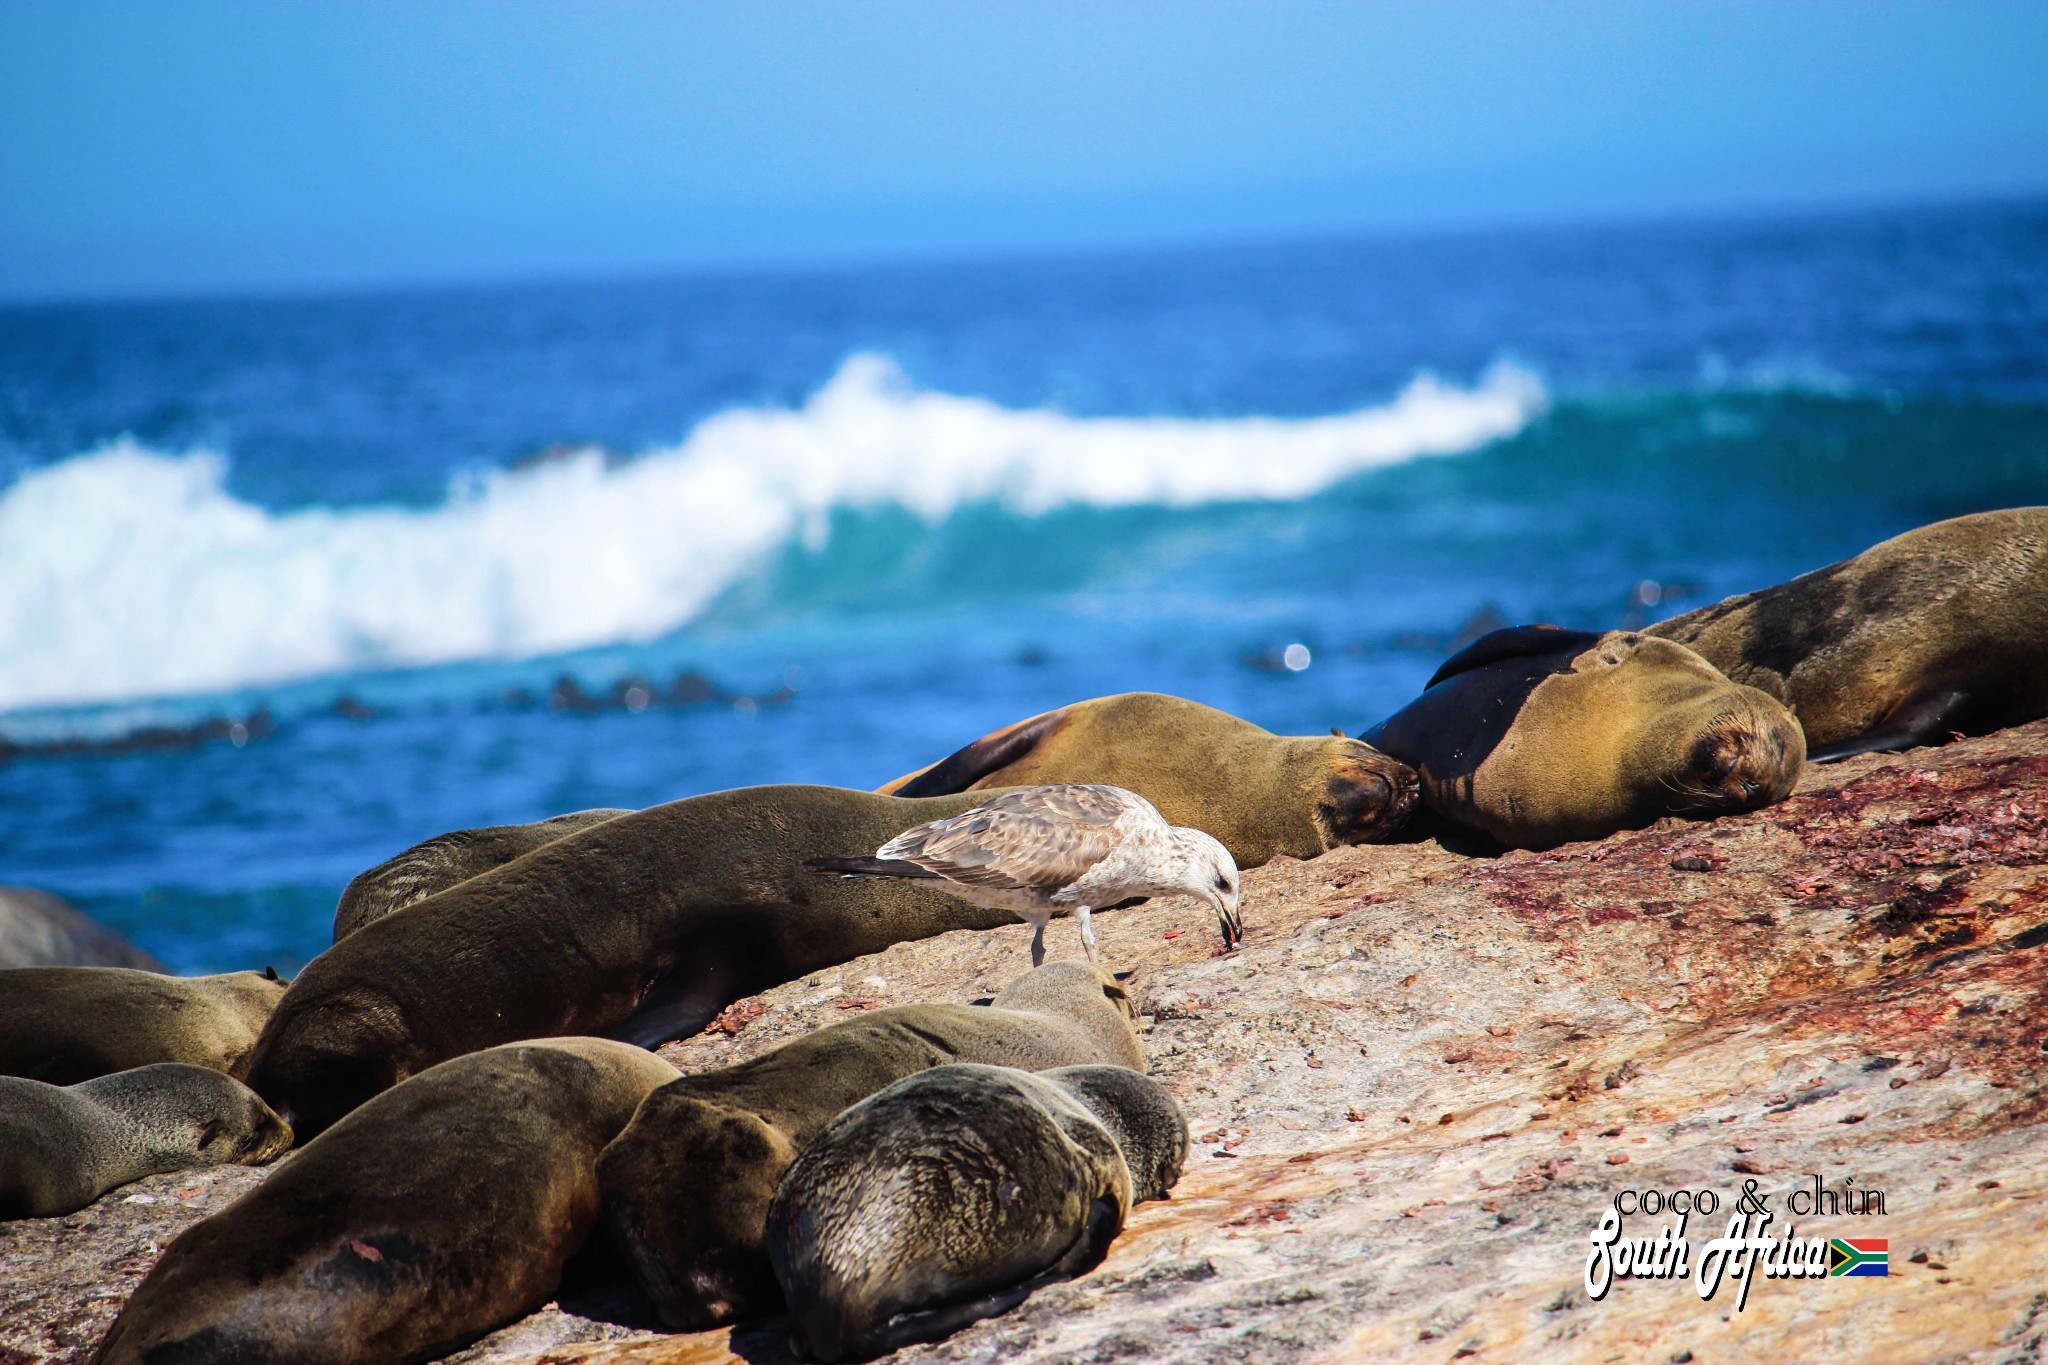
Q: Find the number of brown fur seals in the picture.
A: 10